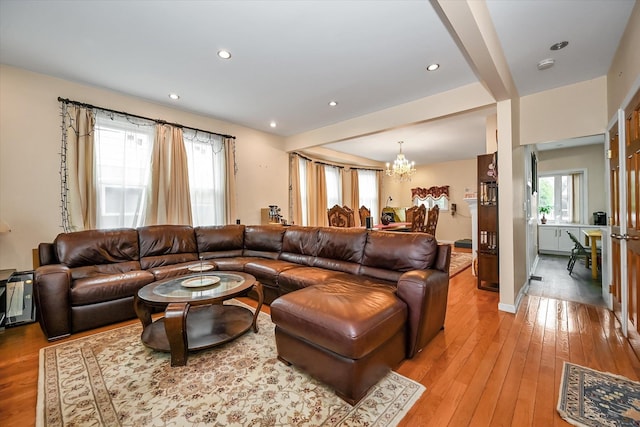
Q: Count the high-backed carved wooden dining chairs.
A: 6